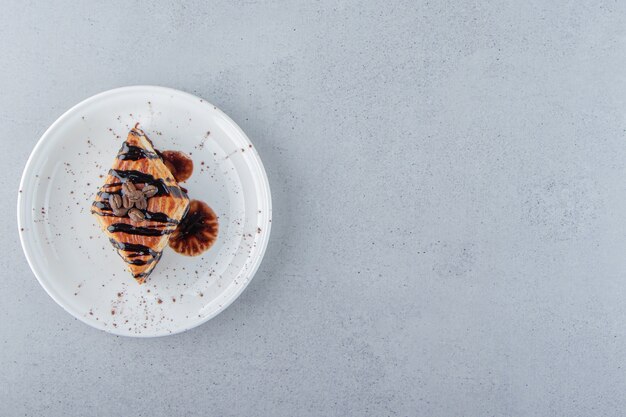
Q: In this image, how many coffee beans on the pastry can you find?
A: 8